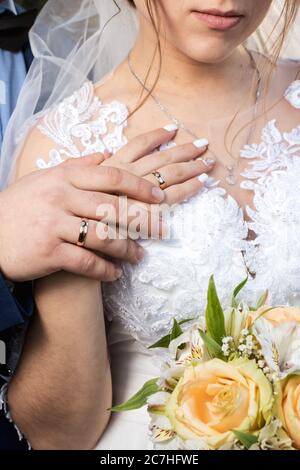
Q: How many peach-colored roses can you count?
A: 3